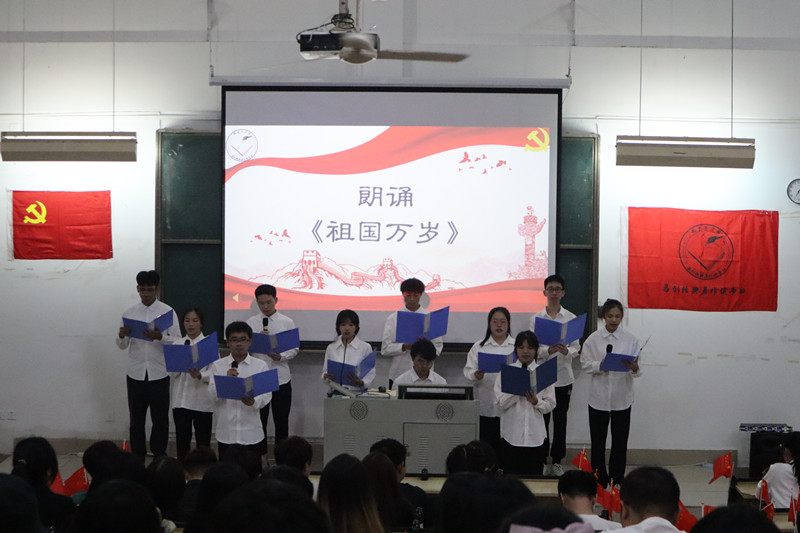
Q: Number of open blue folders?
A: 10